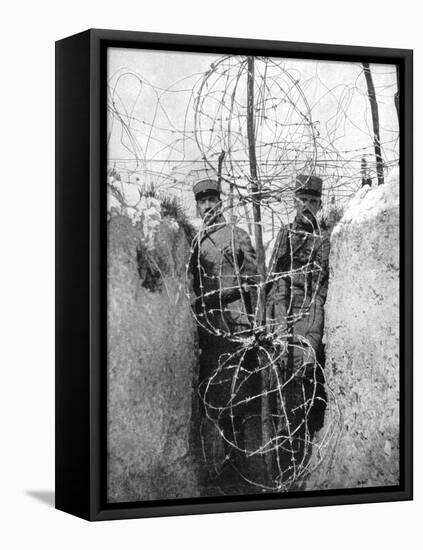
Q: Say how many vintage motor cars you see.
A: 0